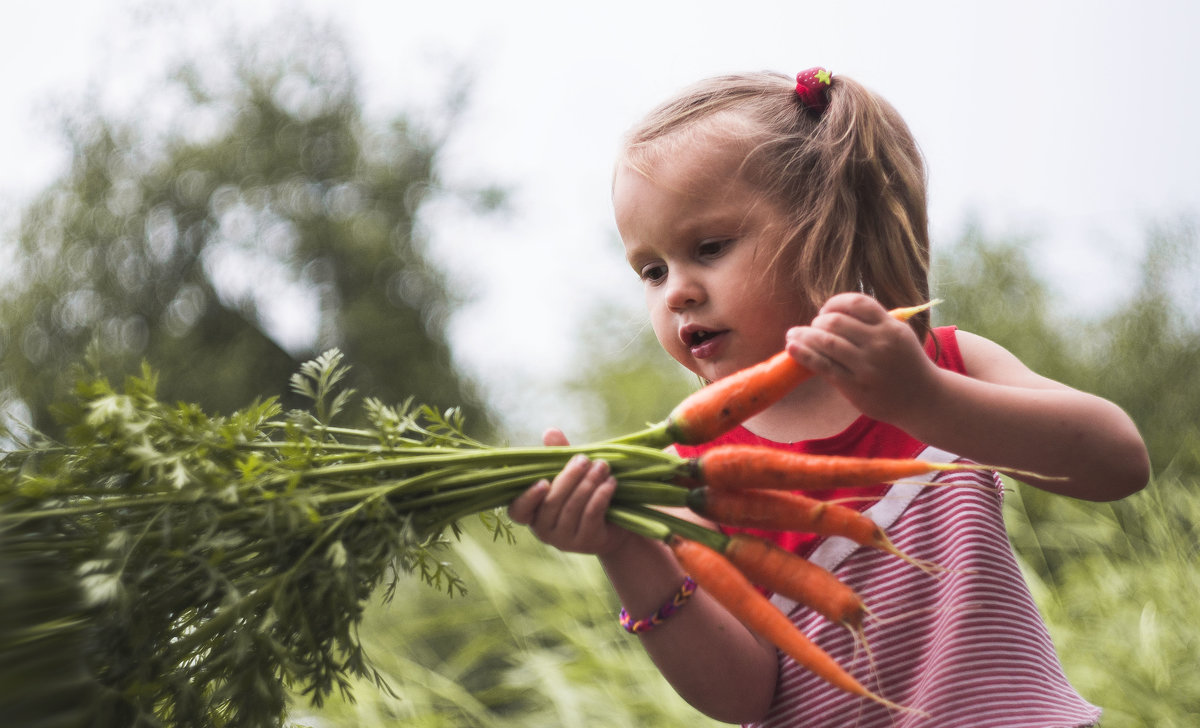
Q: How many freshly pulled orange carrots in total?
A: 5